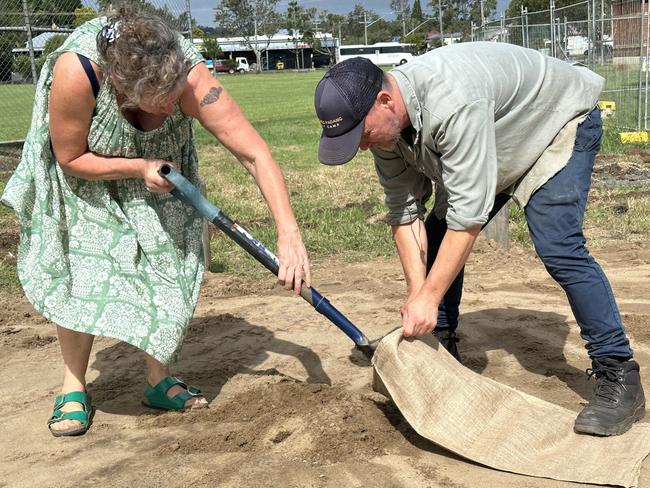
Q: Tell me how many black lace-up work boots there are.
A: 2